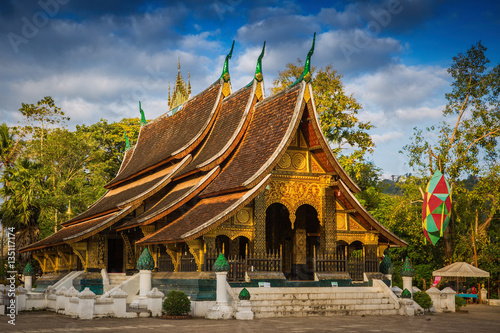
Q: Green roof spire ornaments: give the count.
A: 5